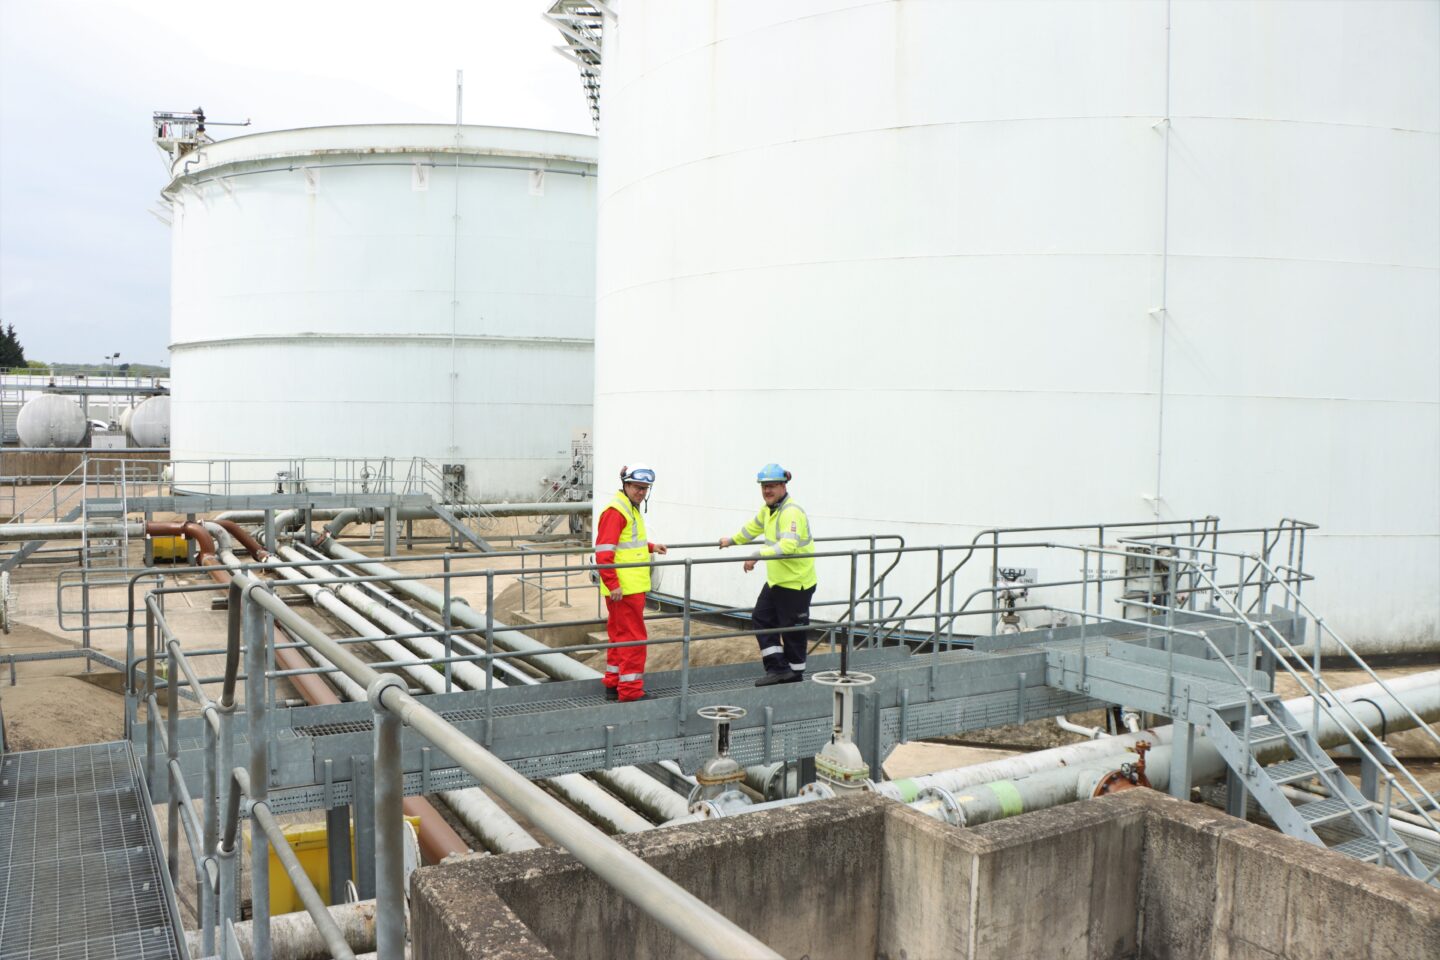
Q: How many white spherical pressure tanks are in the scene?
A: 2